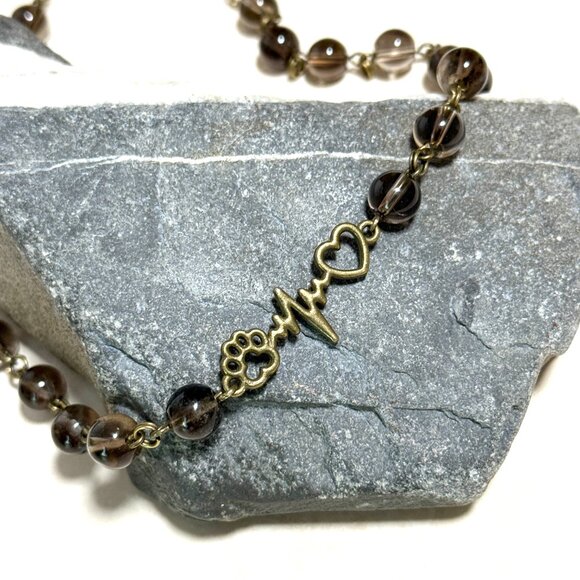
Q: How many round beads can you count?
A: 14